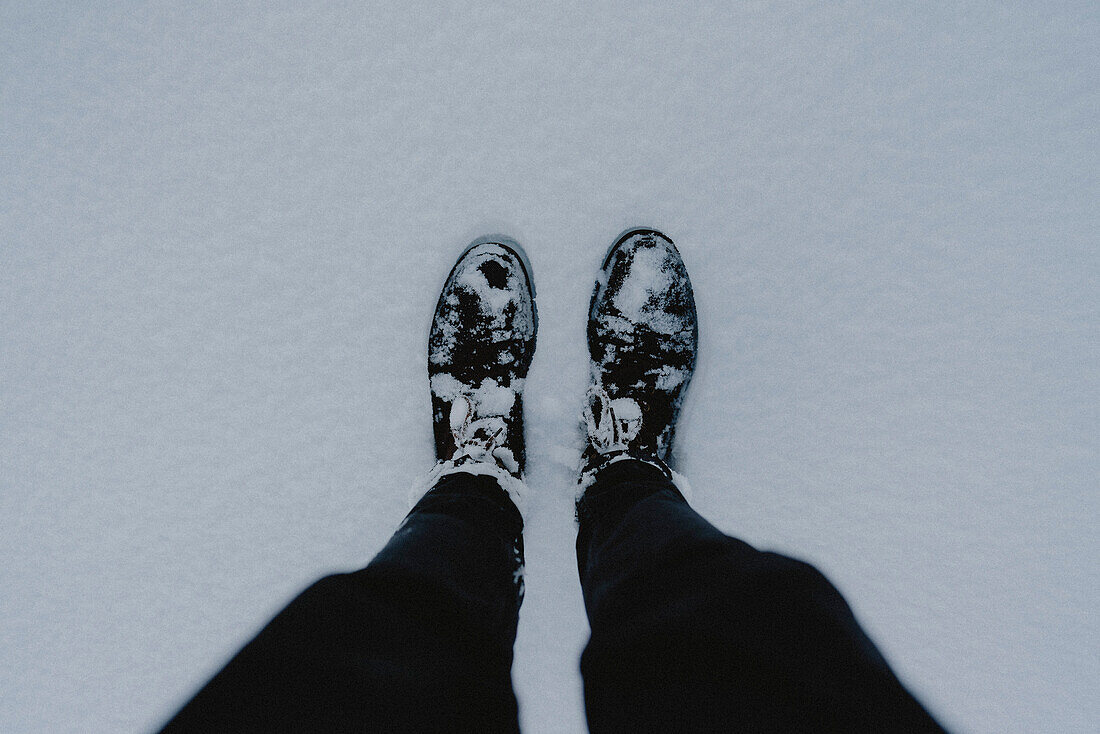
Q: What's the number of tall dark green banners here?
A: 0